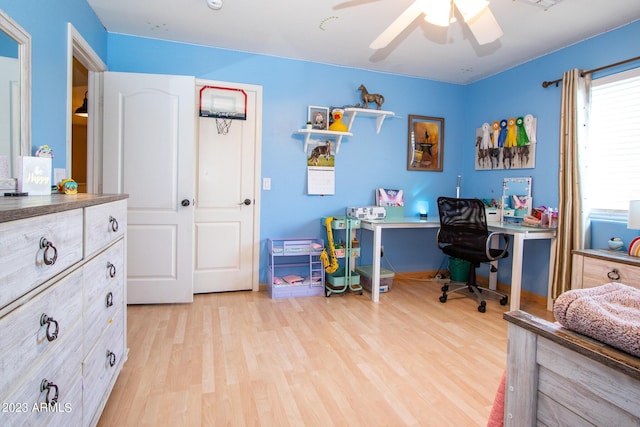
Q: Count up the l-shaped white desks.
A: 1